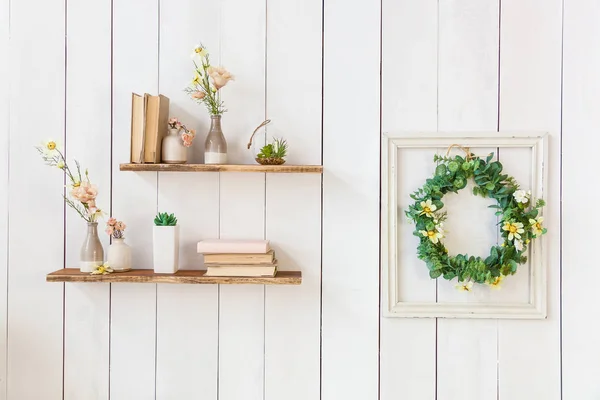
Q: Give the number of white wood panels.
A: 12